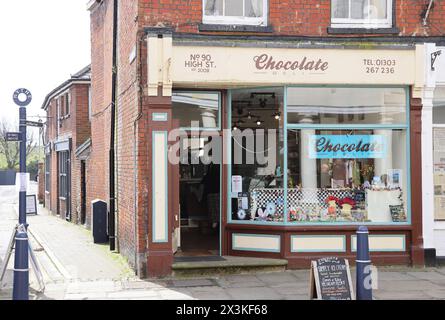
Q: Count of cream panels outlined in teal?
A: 5